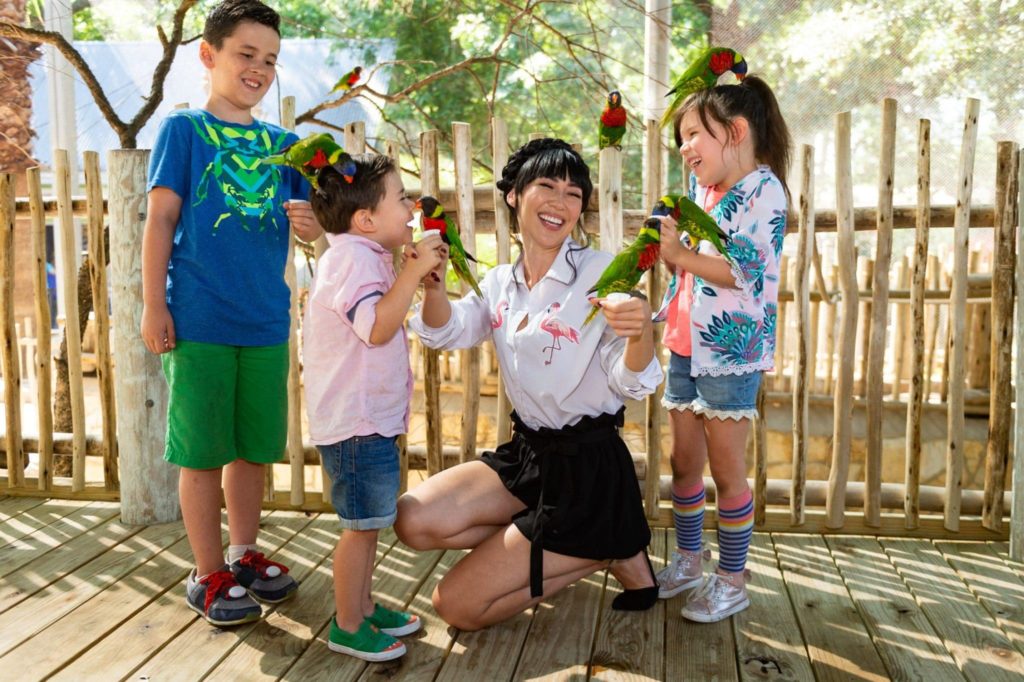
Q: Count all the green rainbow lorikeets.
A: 7